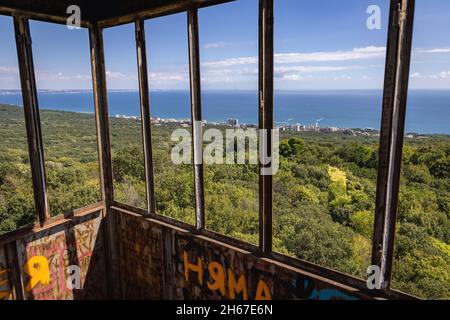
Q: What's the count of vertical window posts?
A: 6